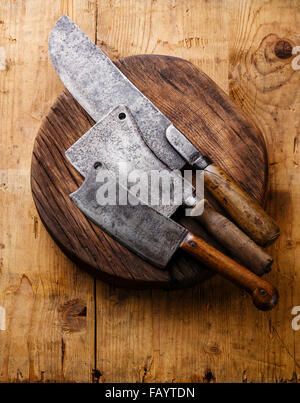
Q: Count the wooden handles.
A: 3